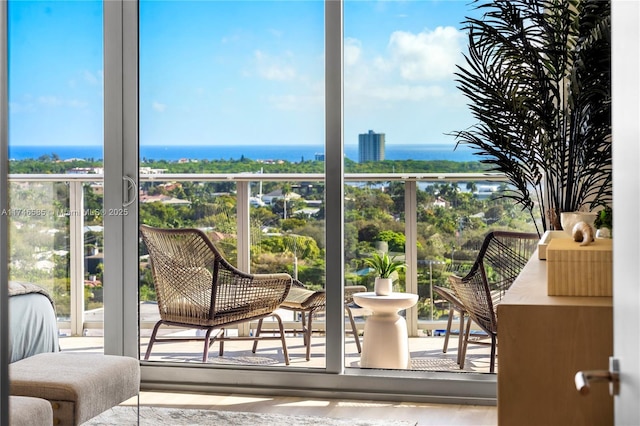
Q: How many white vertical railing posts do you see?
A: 3